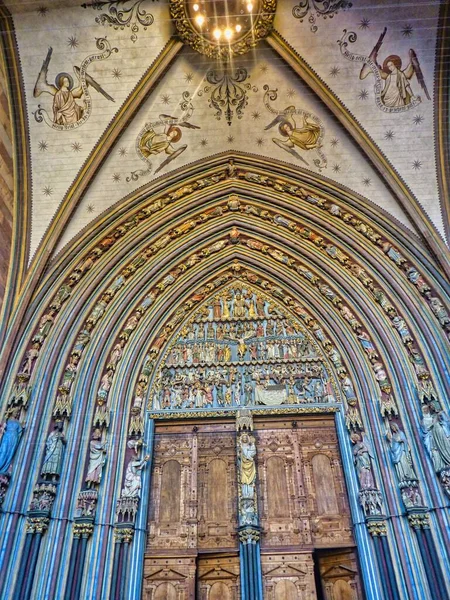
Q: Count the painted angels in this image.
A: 4